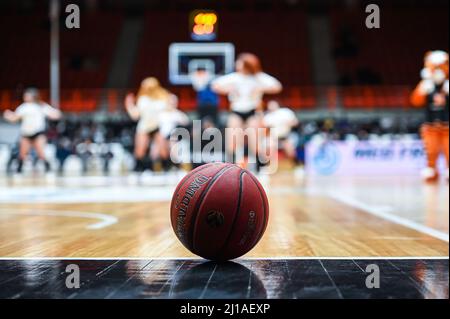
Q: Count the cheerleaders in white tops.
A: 5